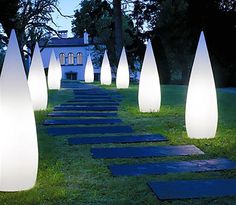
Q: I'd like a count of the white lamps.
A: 9